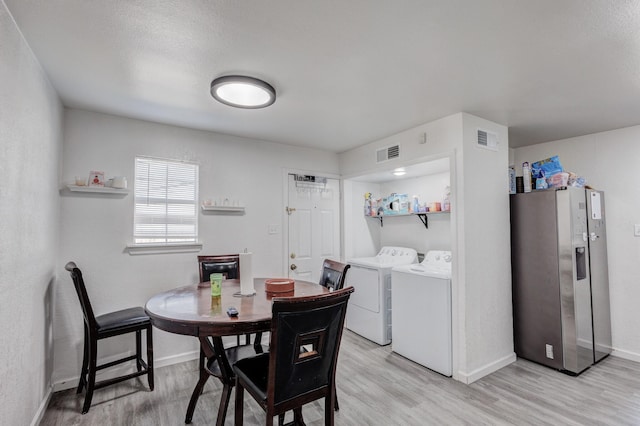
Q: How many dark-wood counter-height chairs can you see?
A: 4